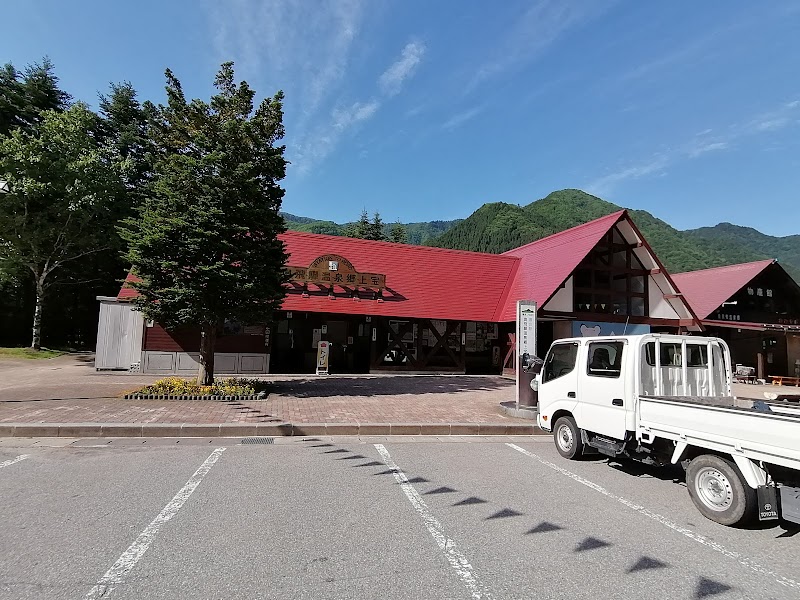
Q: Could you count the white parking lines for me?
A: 4